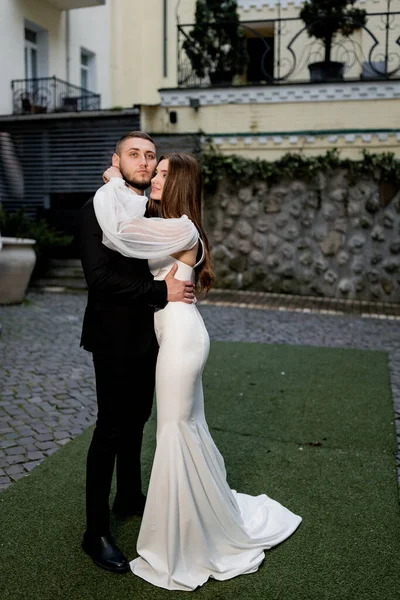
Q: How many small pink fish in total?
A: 0